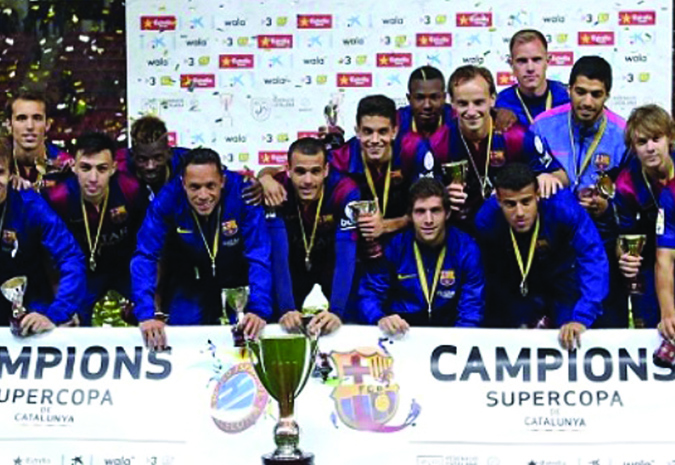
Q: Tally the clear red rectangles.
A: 11